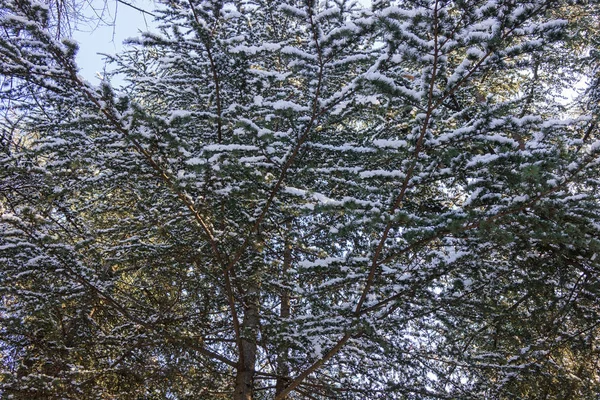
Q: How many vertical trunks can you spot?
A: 2